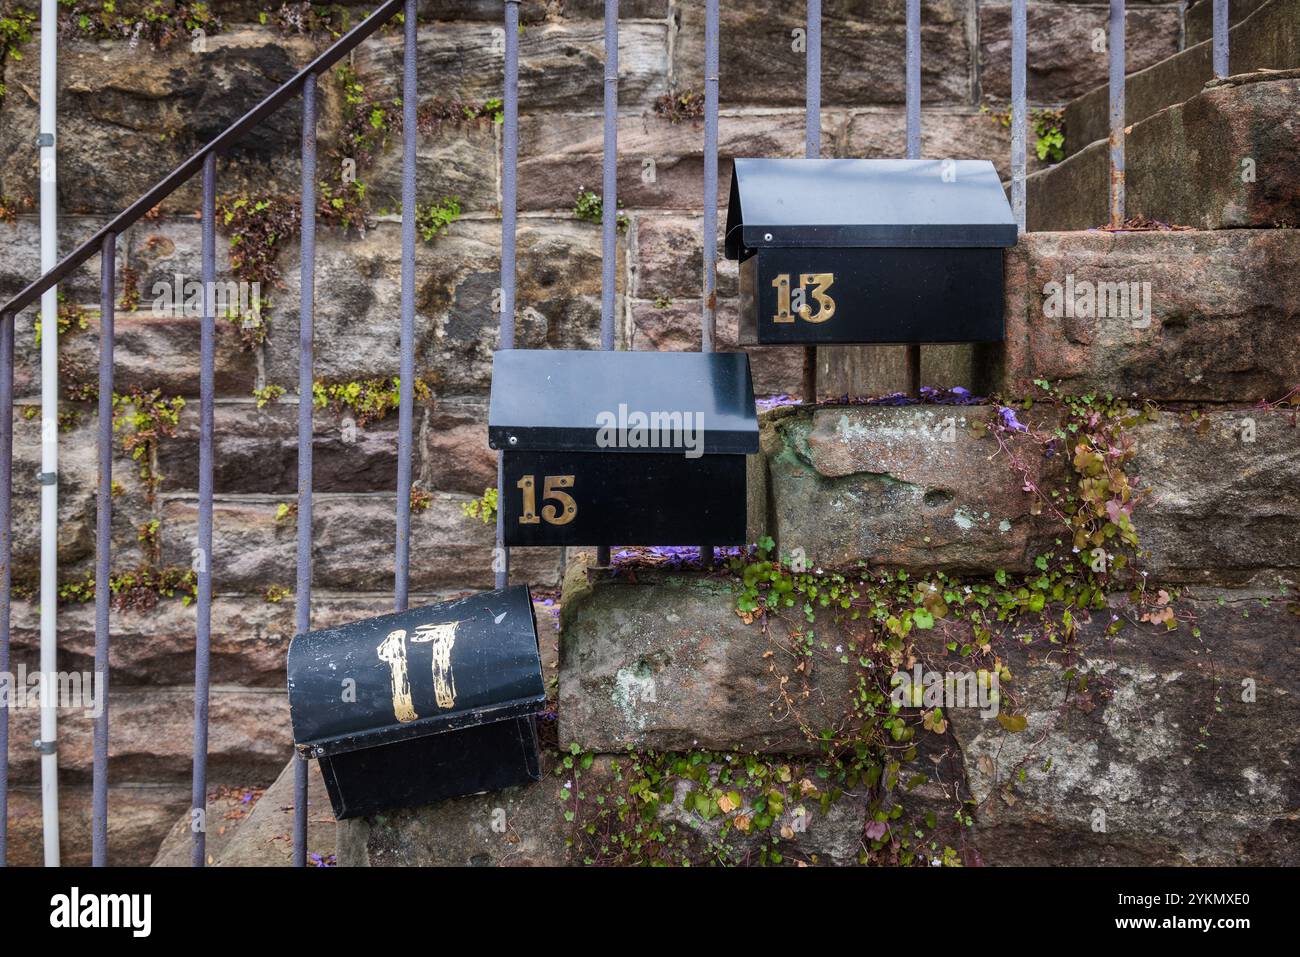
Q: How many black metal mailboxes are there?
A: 3